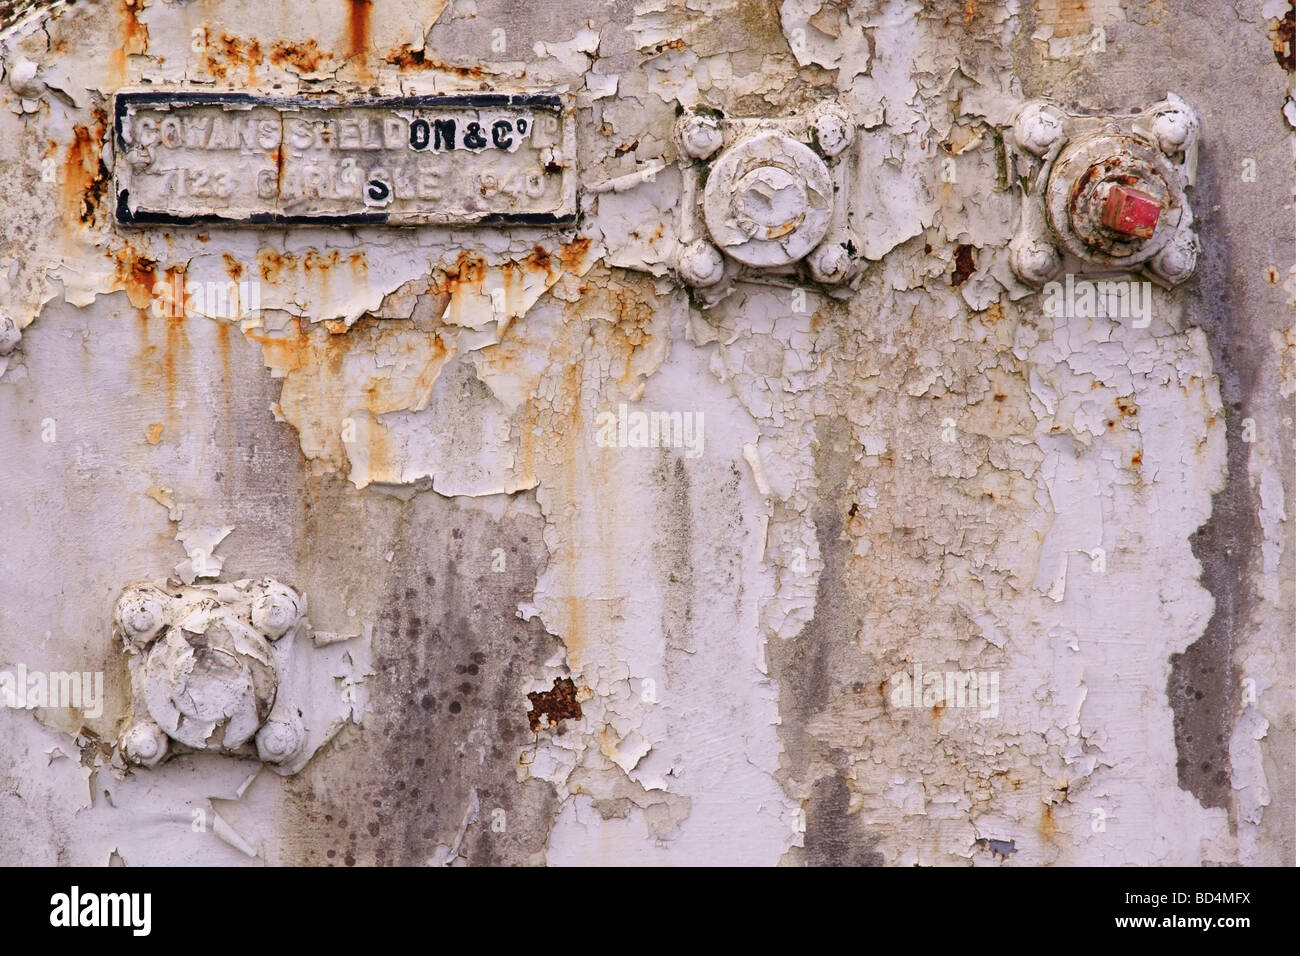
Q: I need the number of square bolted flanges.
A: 3